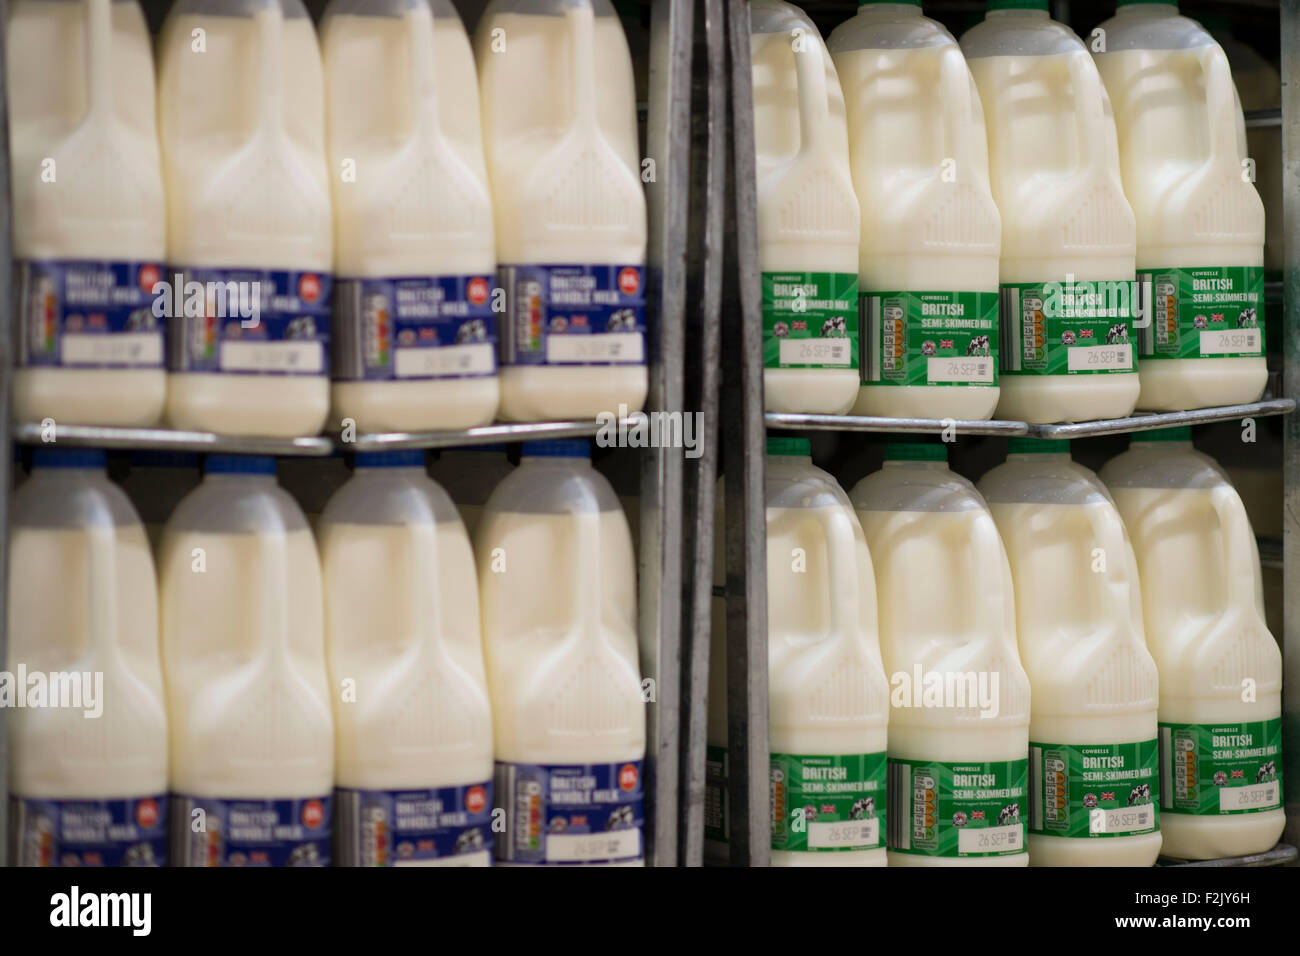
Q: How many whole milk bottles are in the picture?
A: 8